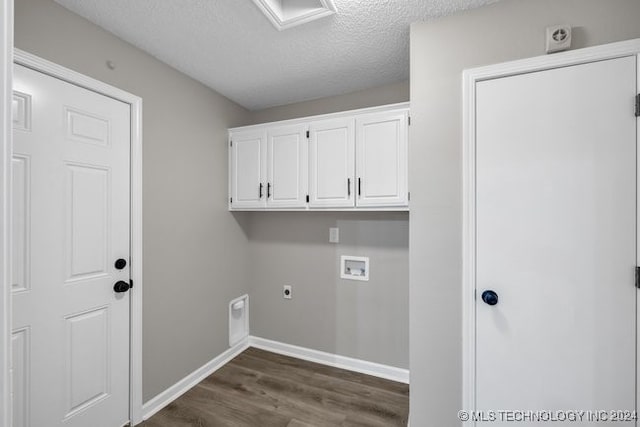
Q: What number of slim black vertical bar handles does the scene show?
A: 4